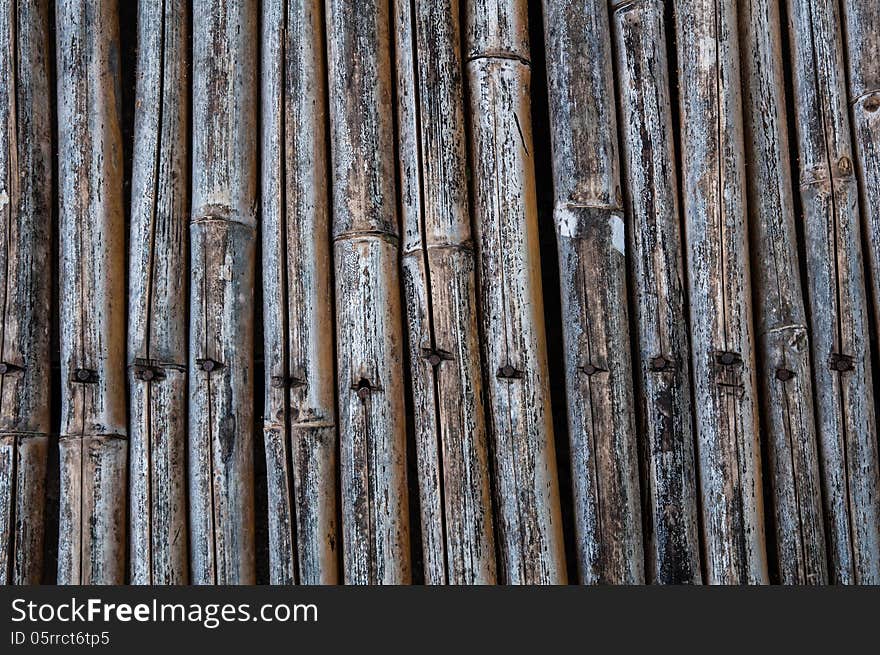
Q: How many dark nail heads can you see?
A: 13